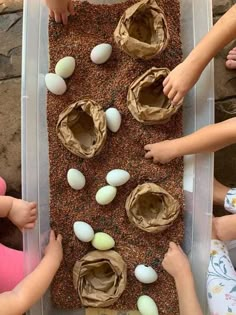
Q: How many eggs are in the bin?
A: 11